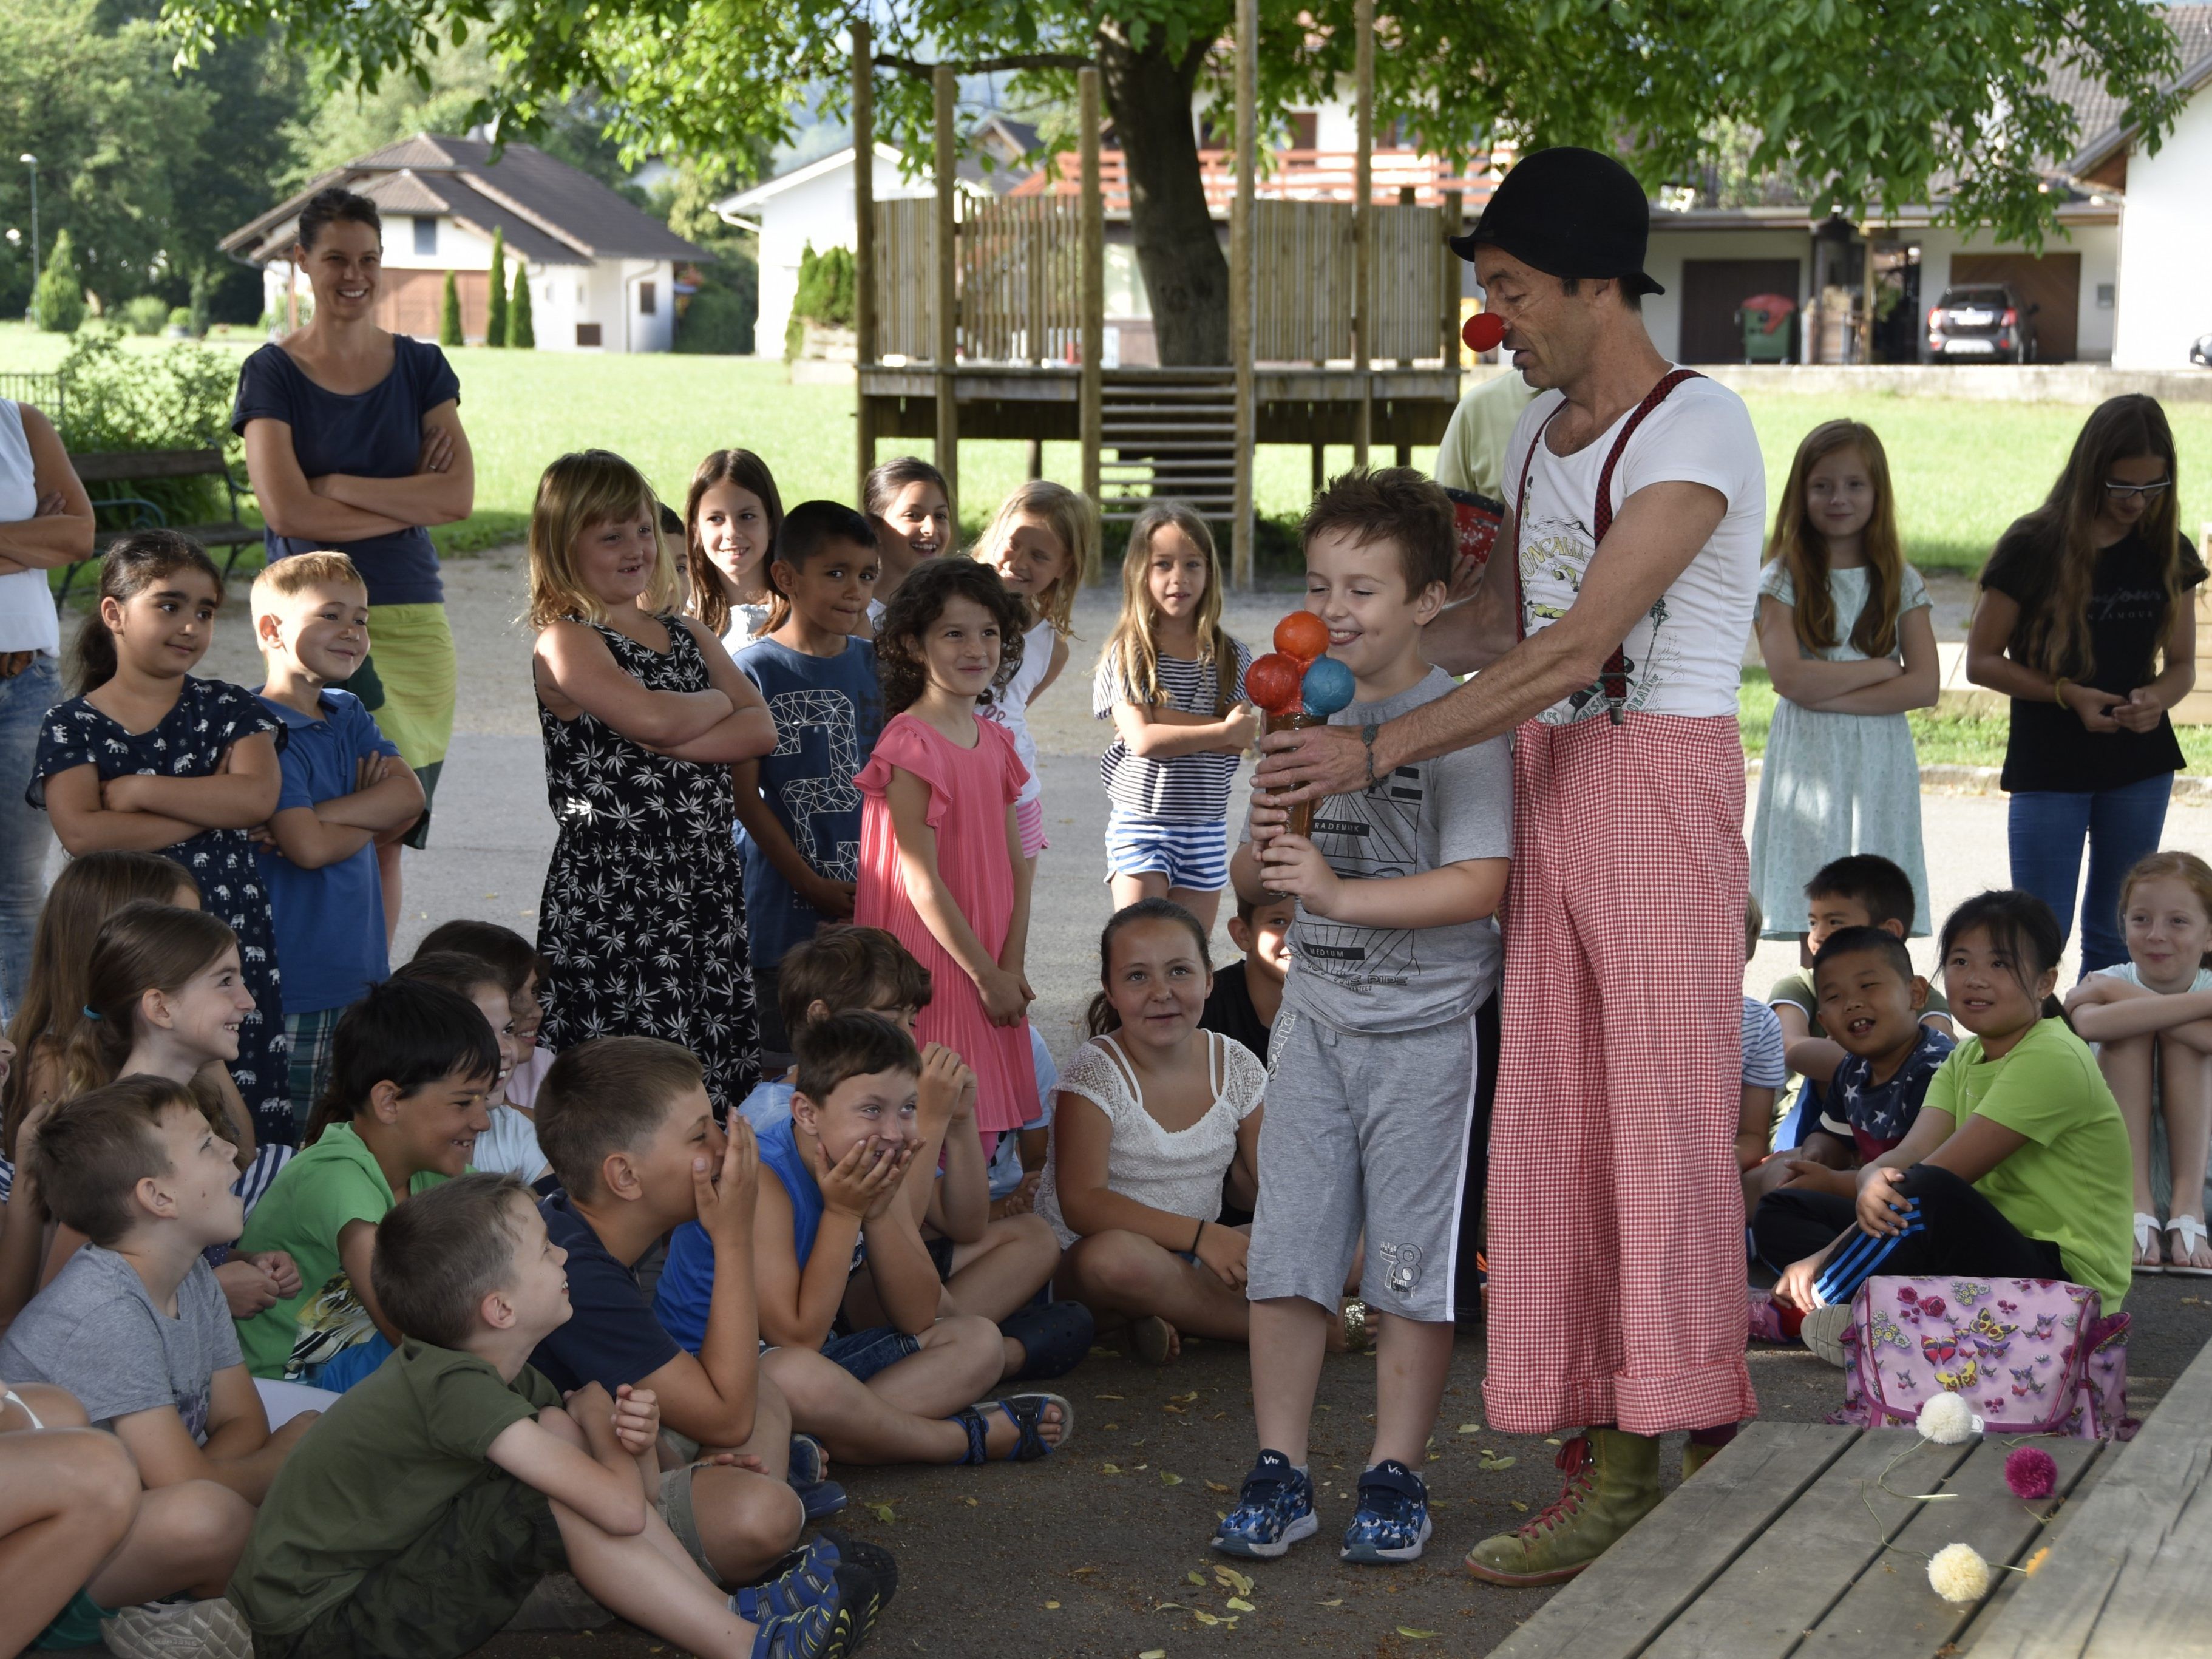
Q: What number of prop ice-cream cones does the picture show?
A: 1